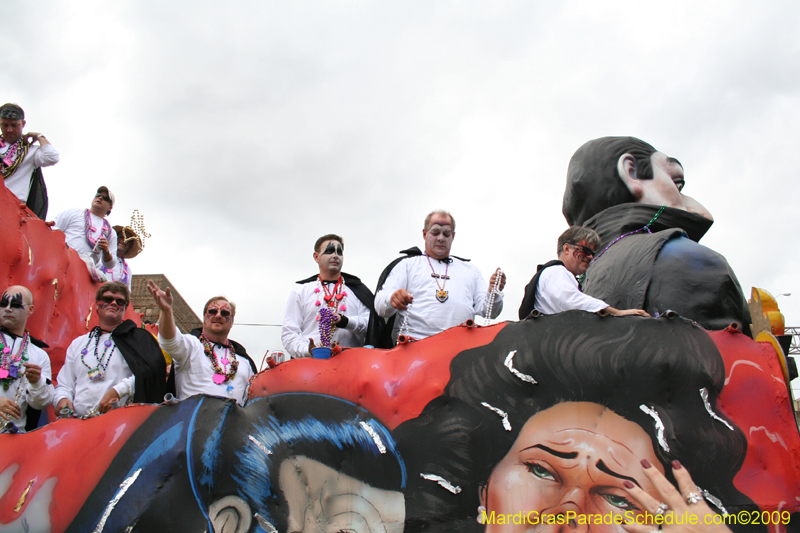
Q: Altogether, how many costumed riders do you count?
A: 9